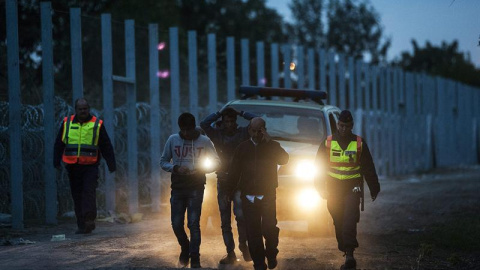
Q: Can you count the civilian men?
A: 3